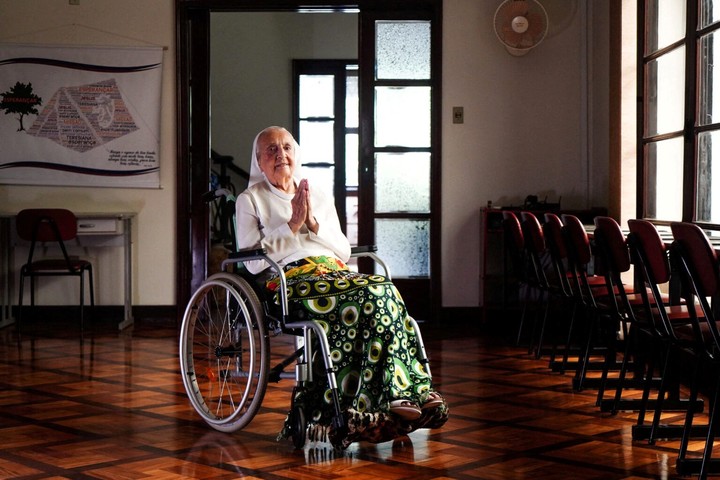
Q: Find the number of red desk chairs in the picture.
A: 8